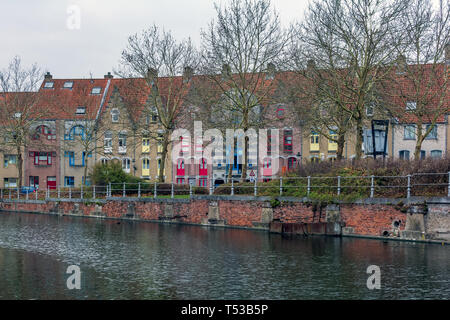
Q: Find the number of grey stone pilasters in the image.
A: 9